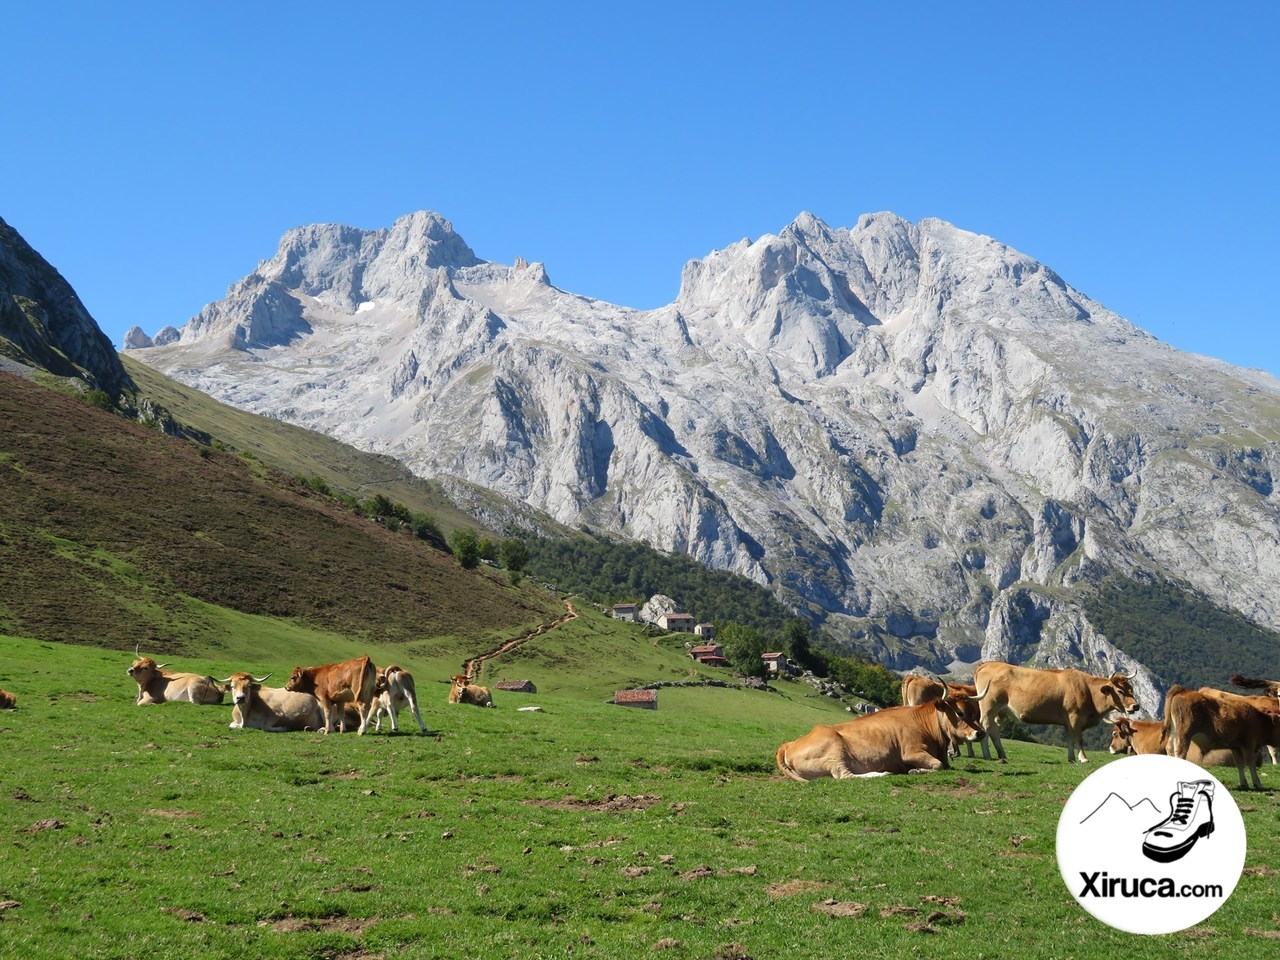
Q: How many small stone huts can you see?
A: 7